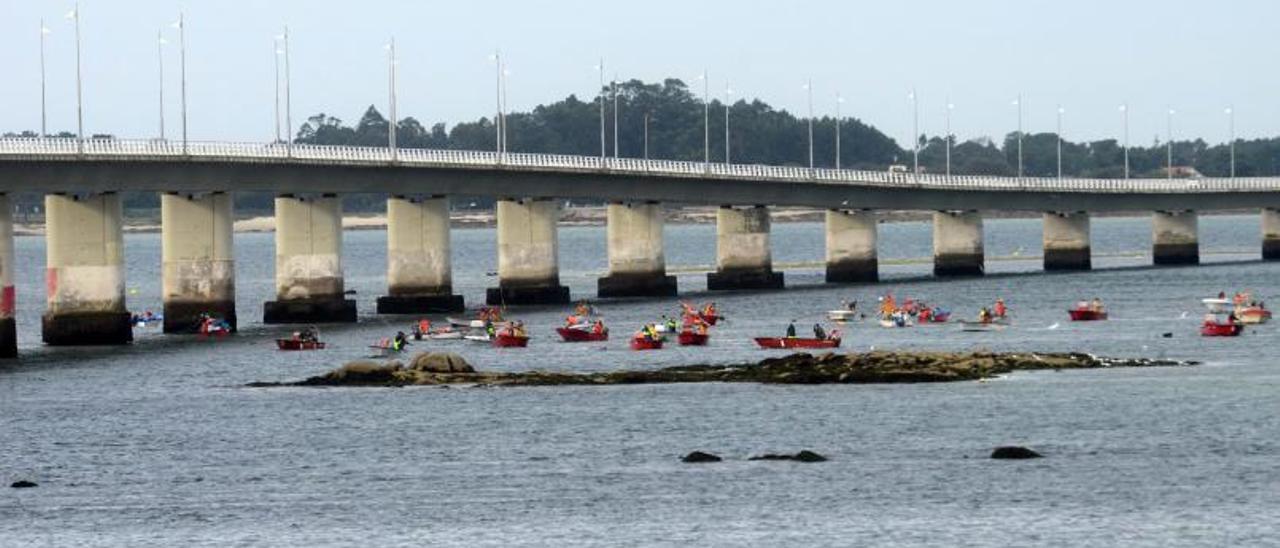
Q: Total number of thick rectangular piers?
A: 13